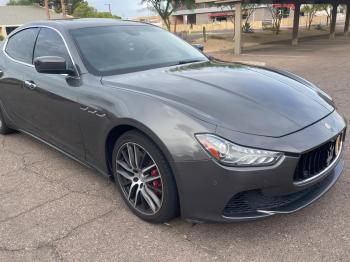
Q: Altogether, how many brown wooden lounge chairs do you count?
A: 0